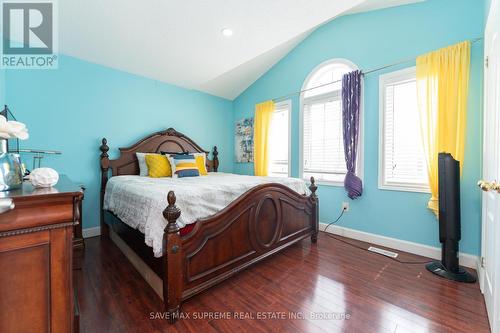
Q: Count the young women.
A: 0